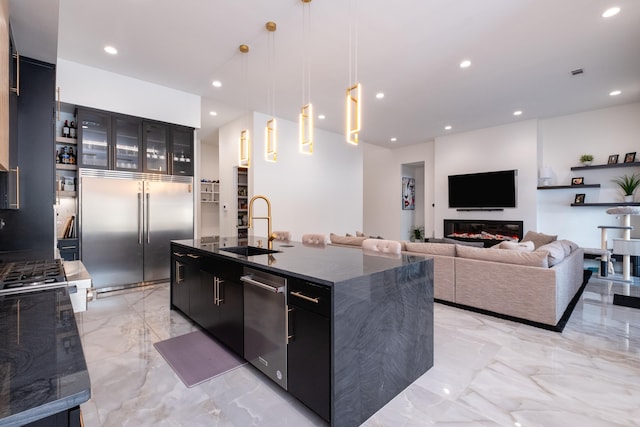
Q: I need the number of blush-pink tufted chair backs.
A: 3